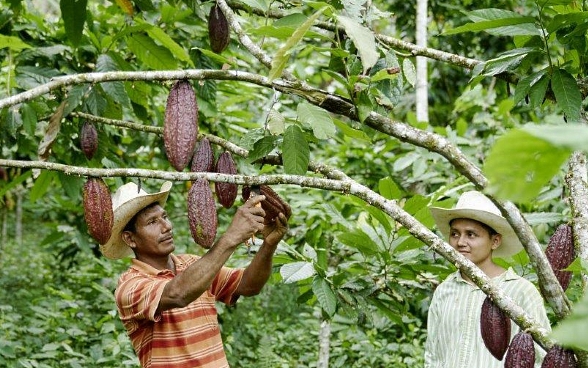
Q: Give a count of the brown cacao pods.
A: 12